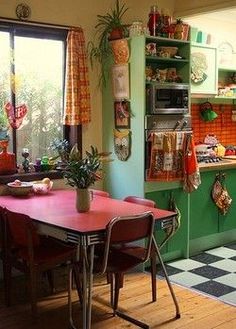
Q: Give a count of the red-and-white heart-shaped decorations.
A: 1